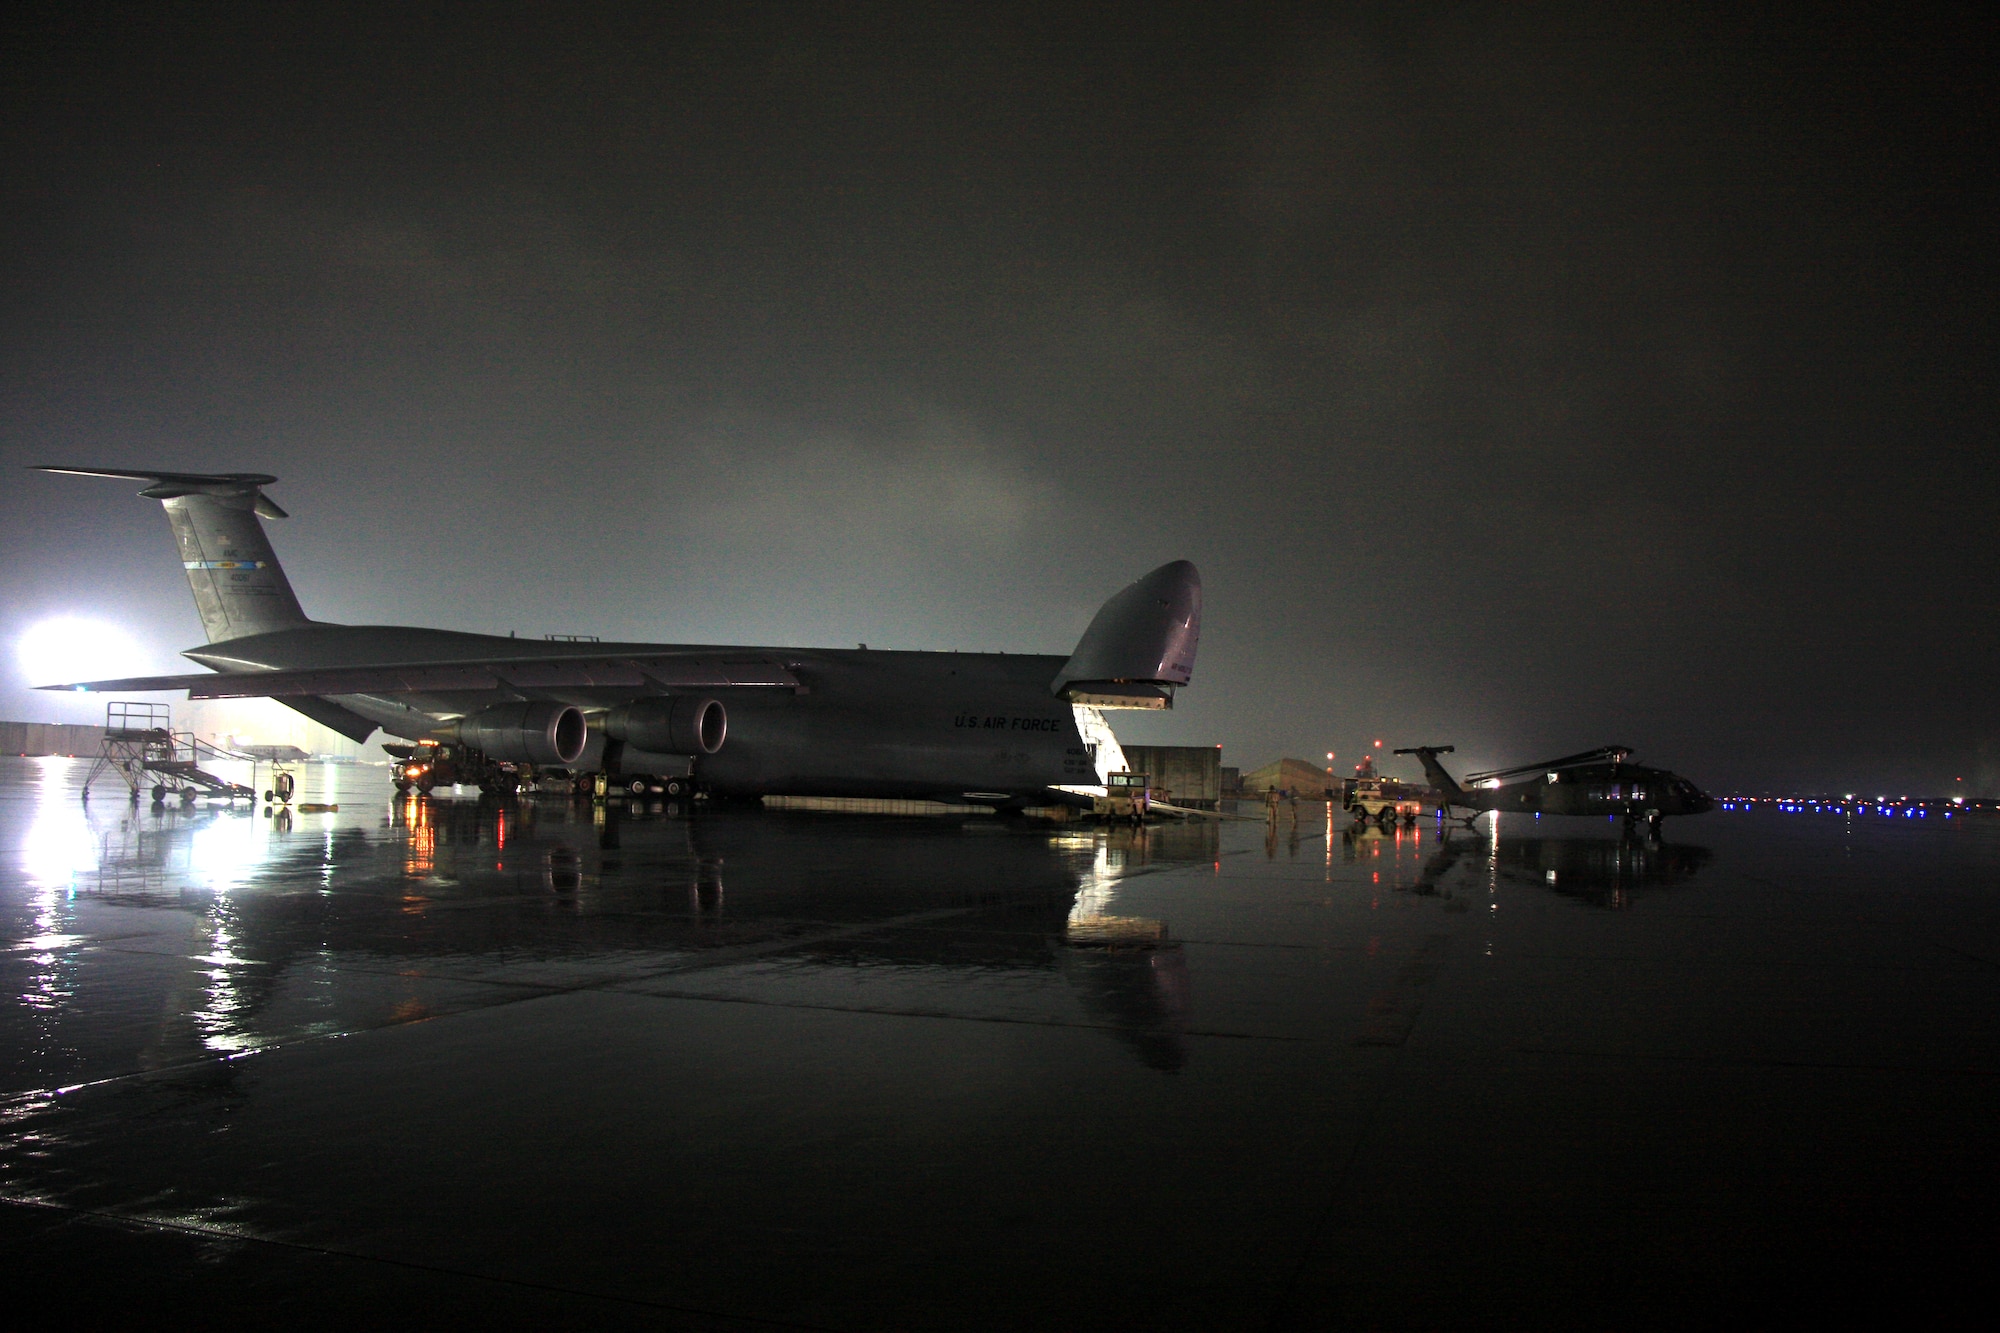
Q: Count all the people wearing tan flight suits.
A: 2